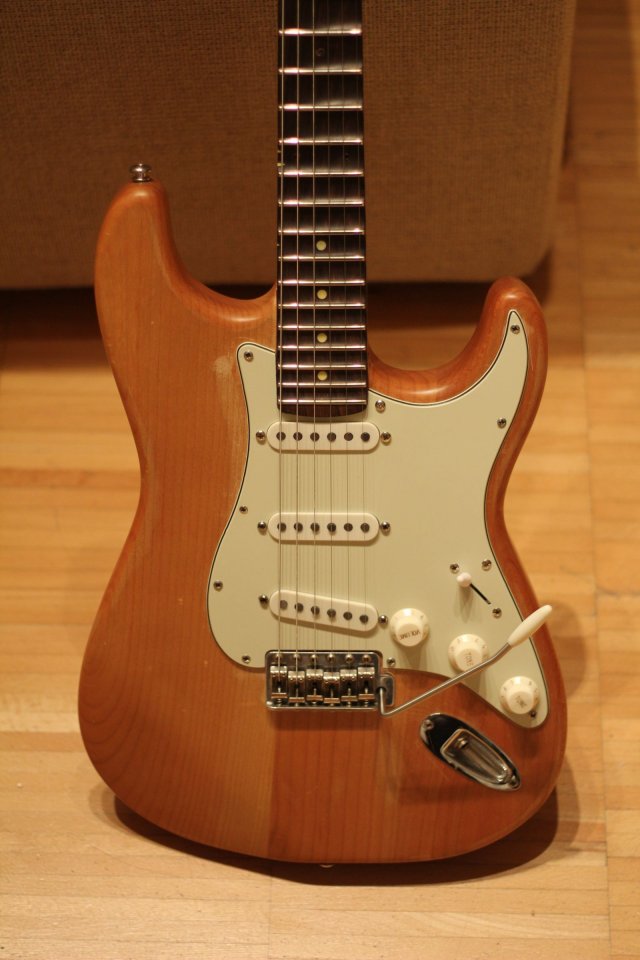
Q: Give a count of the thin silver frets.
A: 15